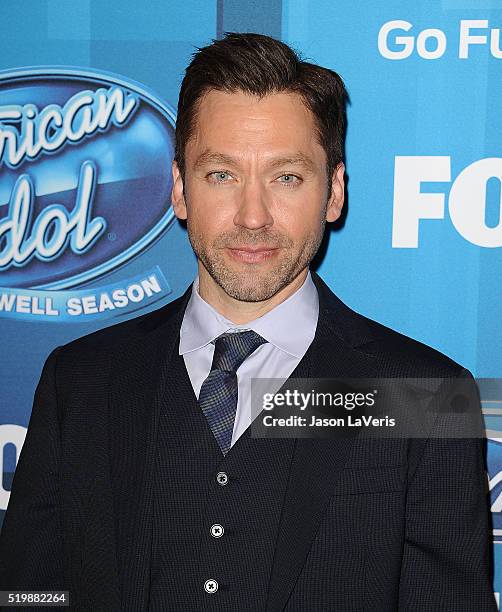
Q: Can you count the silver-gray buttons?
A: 3